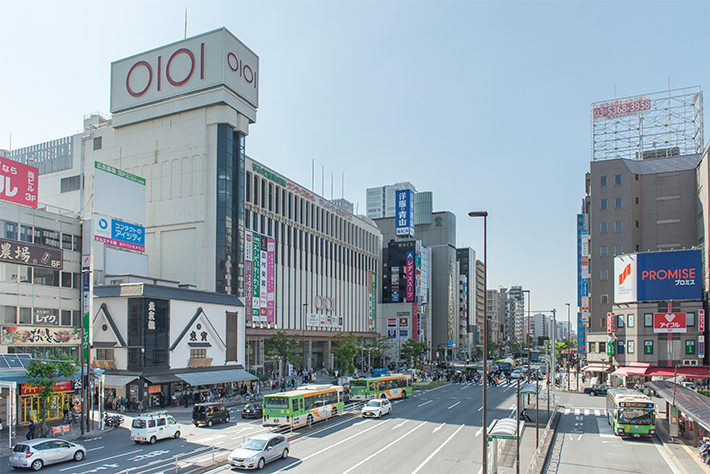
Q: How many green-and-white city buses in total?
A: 3